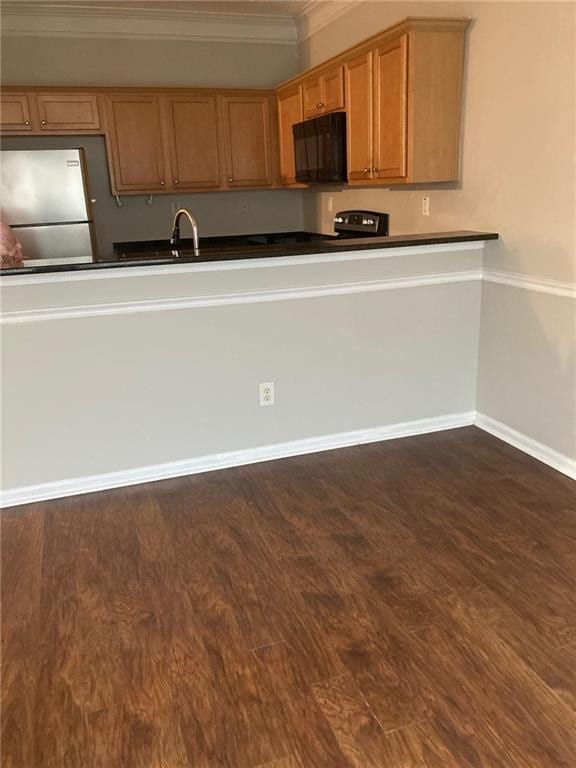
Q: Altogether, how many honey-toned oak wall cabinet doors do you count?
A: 10